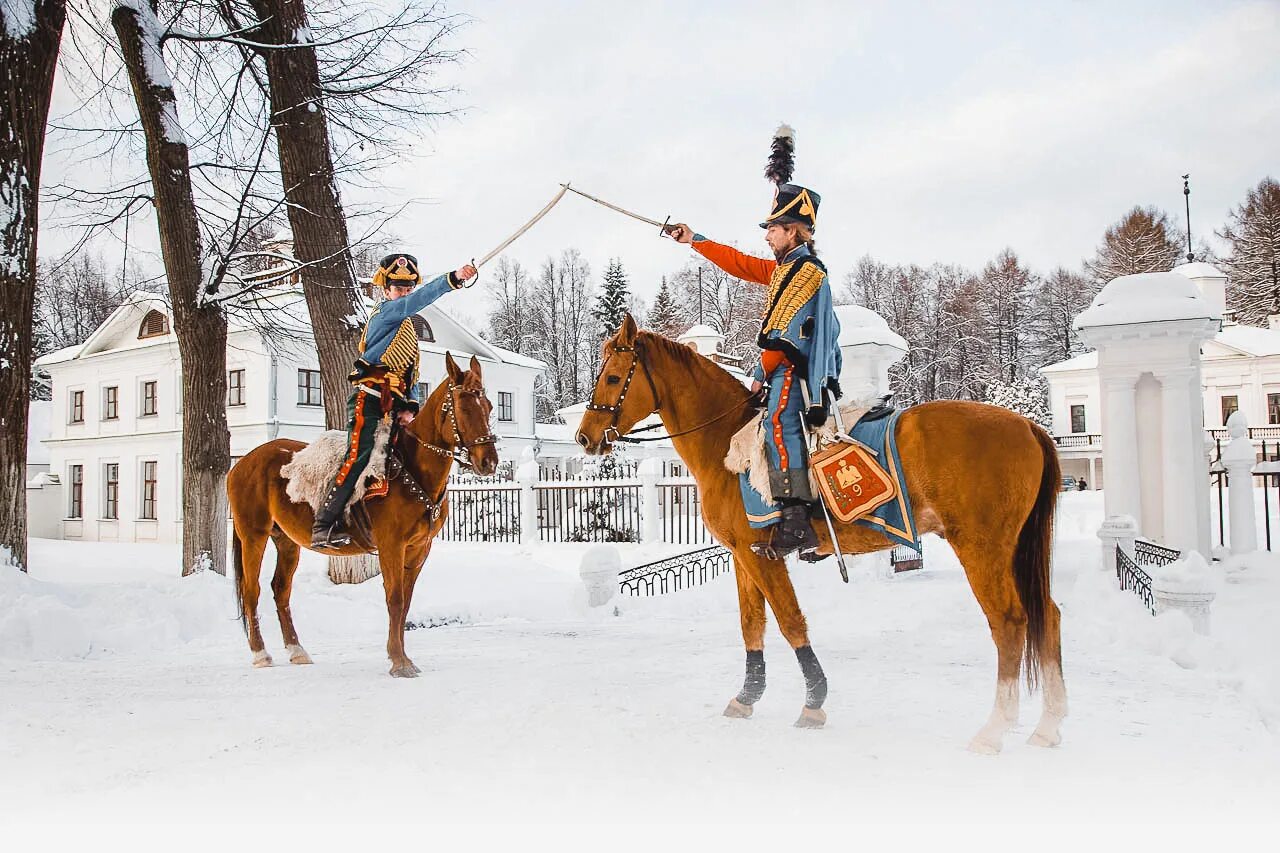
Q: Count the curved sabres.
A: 2